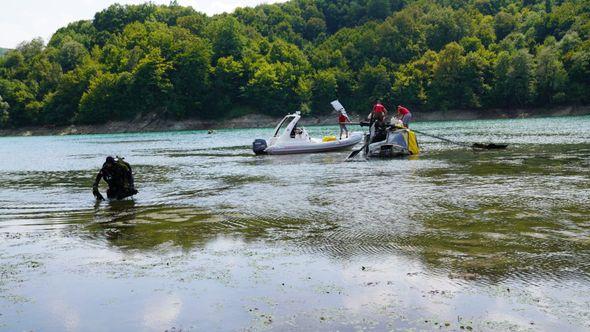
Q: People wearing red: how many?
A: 3